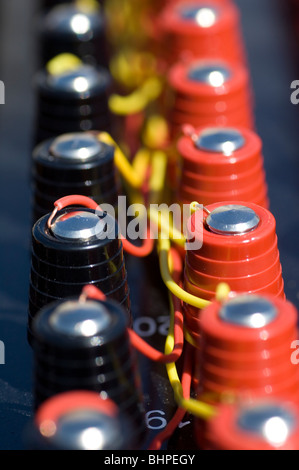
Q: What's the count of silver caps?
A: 12